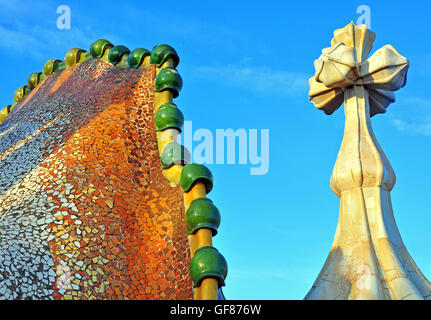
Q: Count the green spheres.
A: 15